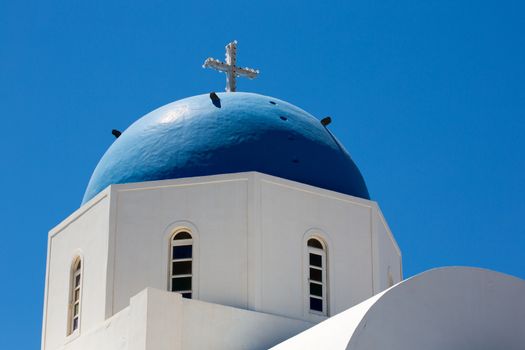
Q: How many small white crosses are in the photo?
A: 1